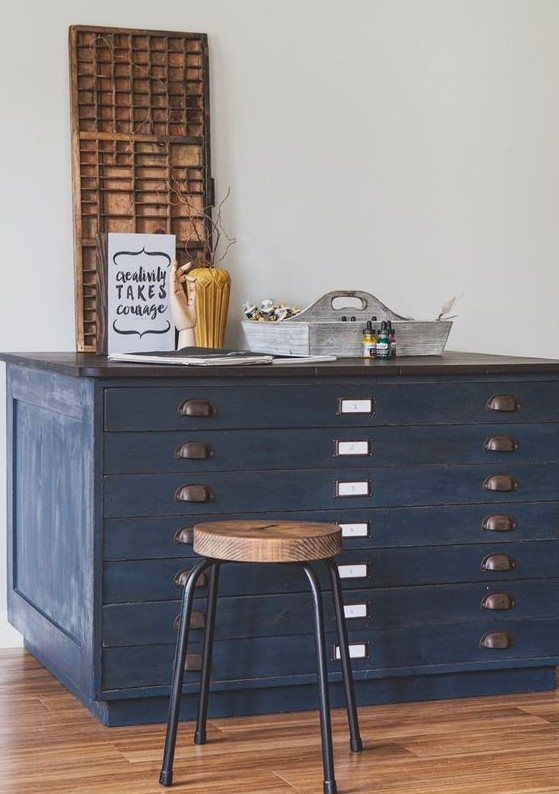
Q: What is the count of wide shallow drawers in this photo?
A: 7